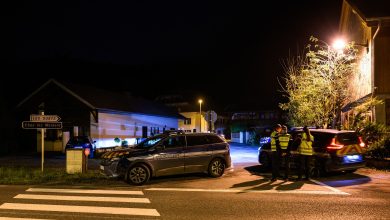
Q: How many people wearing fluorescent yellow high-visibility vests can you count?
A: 3